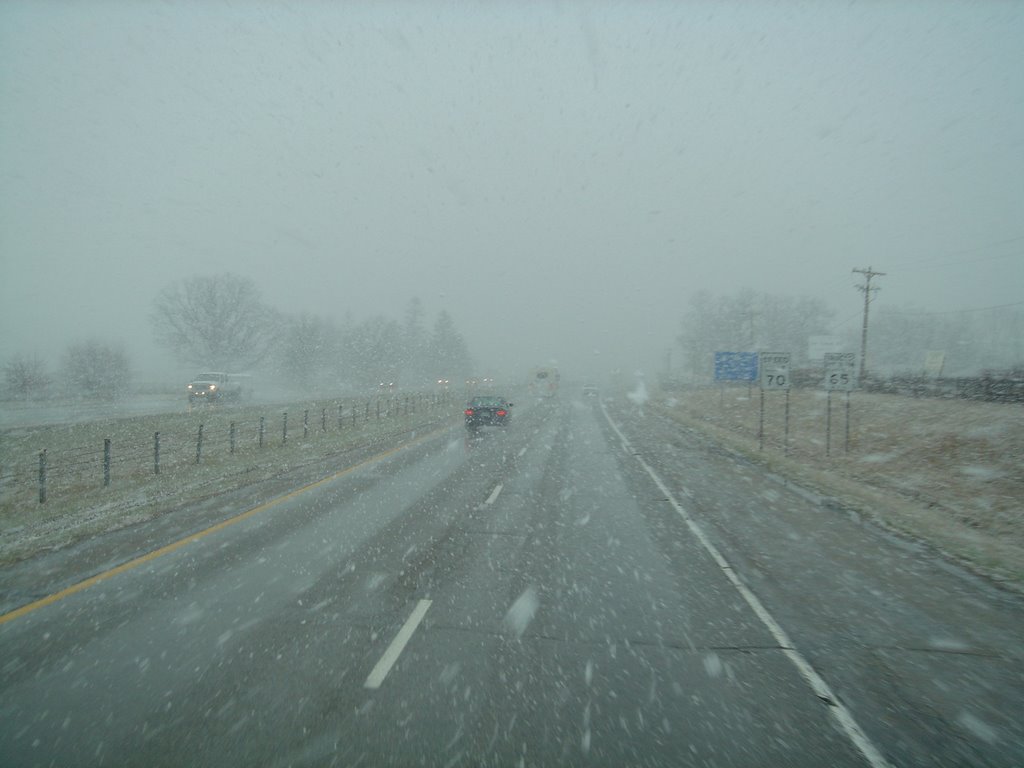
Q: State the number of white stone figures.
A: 0